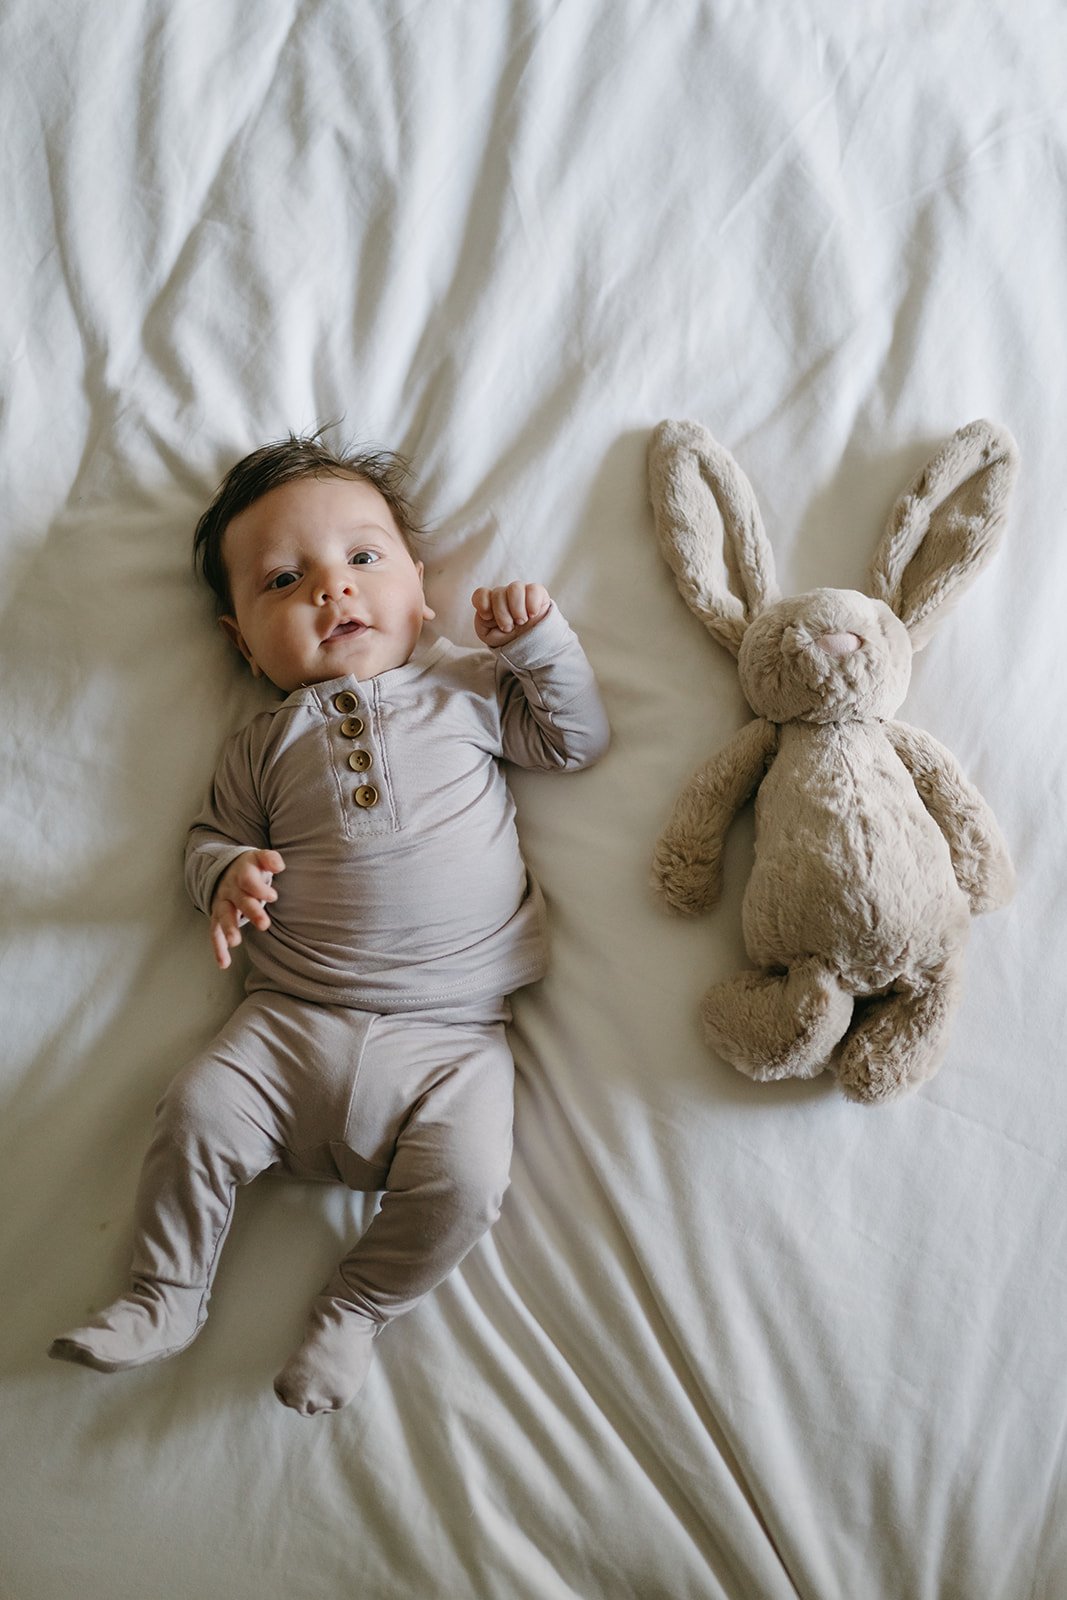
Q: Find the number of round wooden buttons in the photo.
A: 4